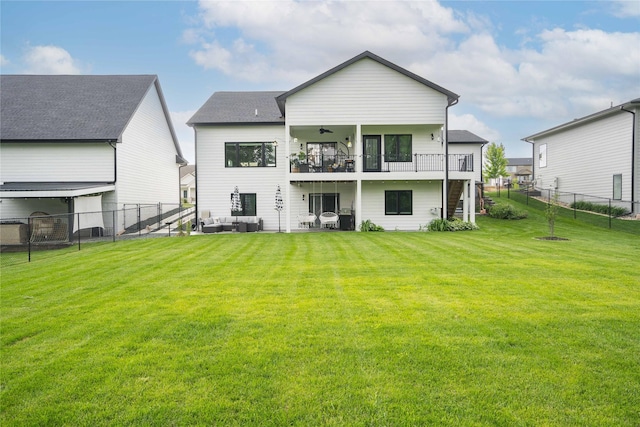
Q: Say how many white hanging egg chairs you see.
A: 2